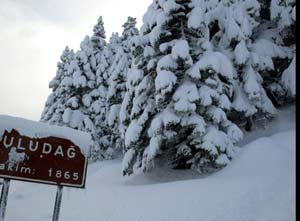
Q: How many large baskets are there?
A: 0